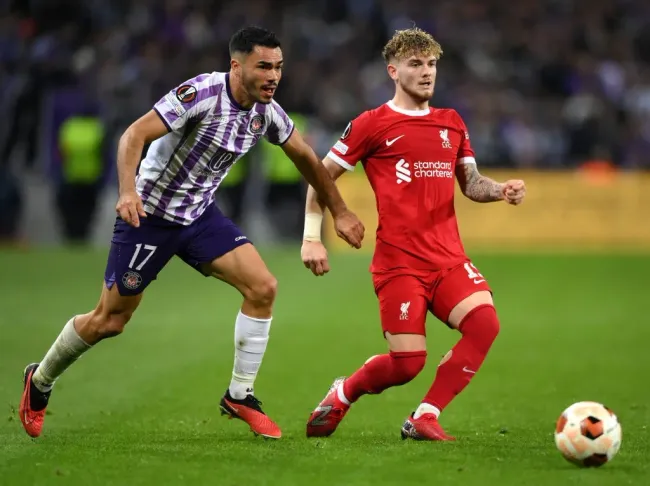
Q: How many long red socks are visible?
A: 2